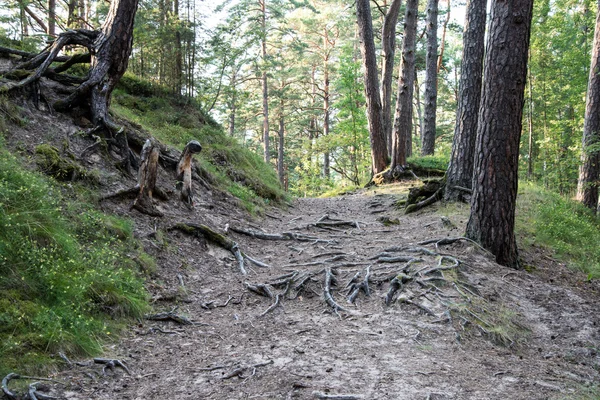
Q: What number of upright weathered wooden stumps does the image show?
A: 2